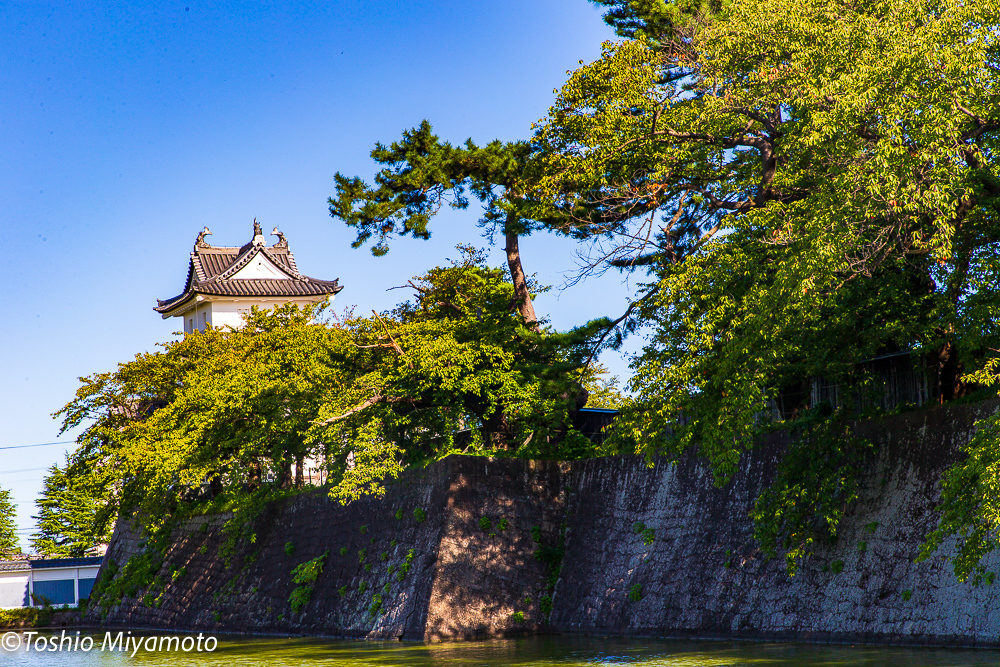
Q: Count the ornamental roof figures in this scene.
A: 3